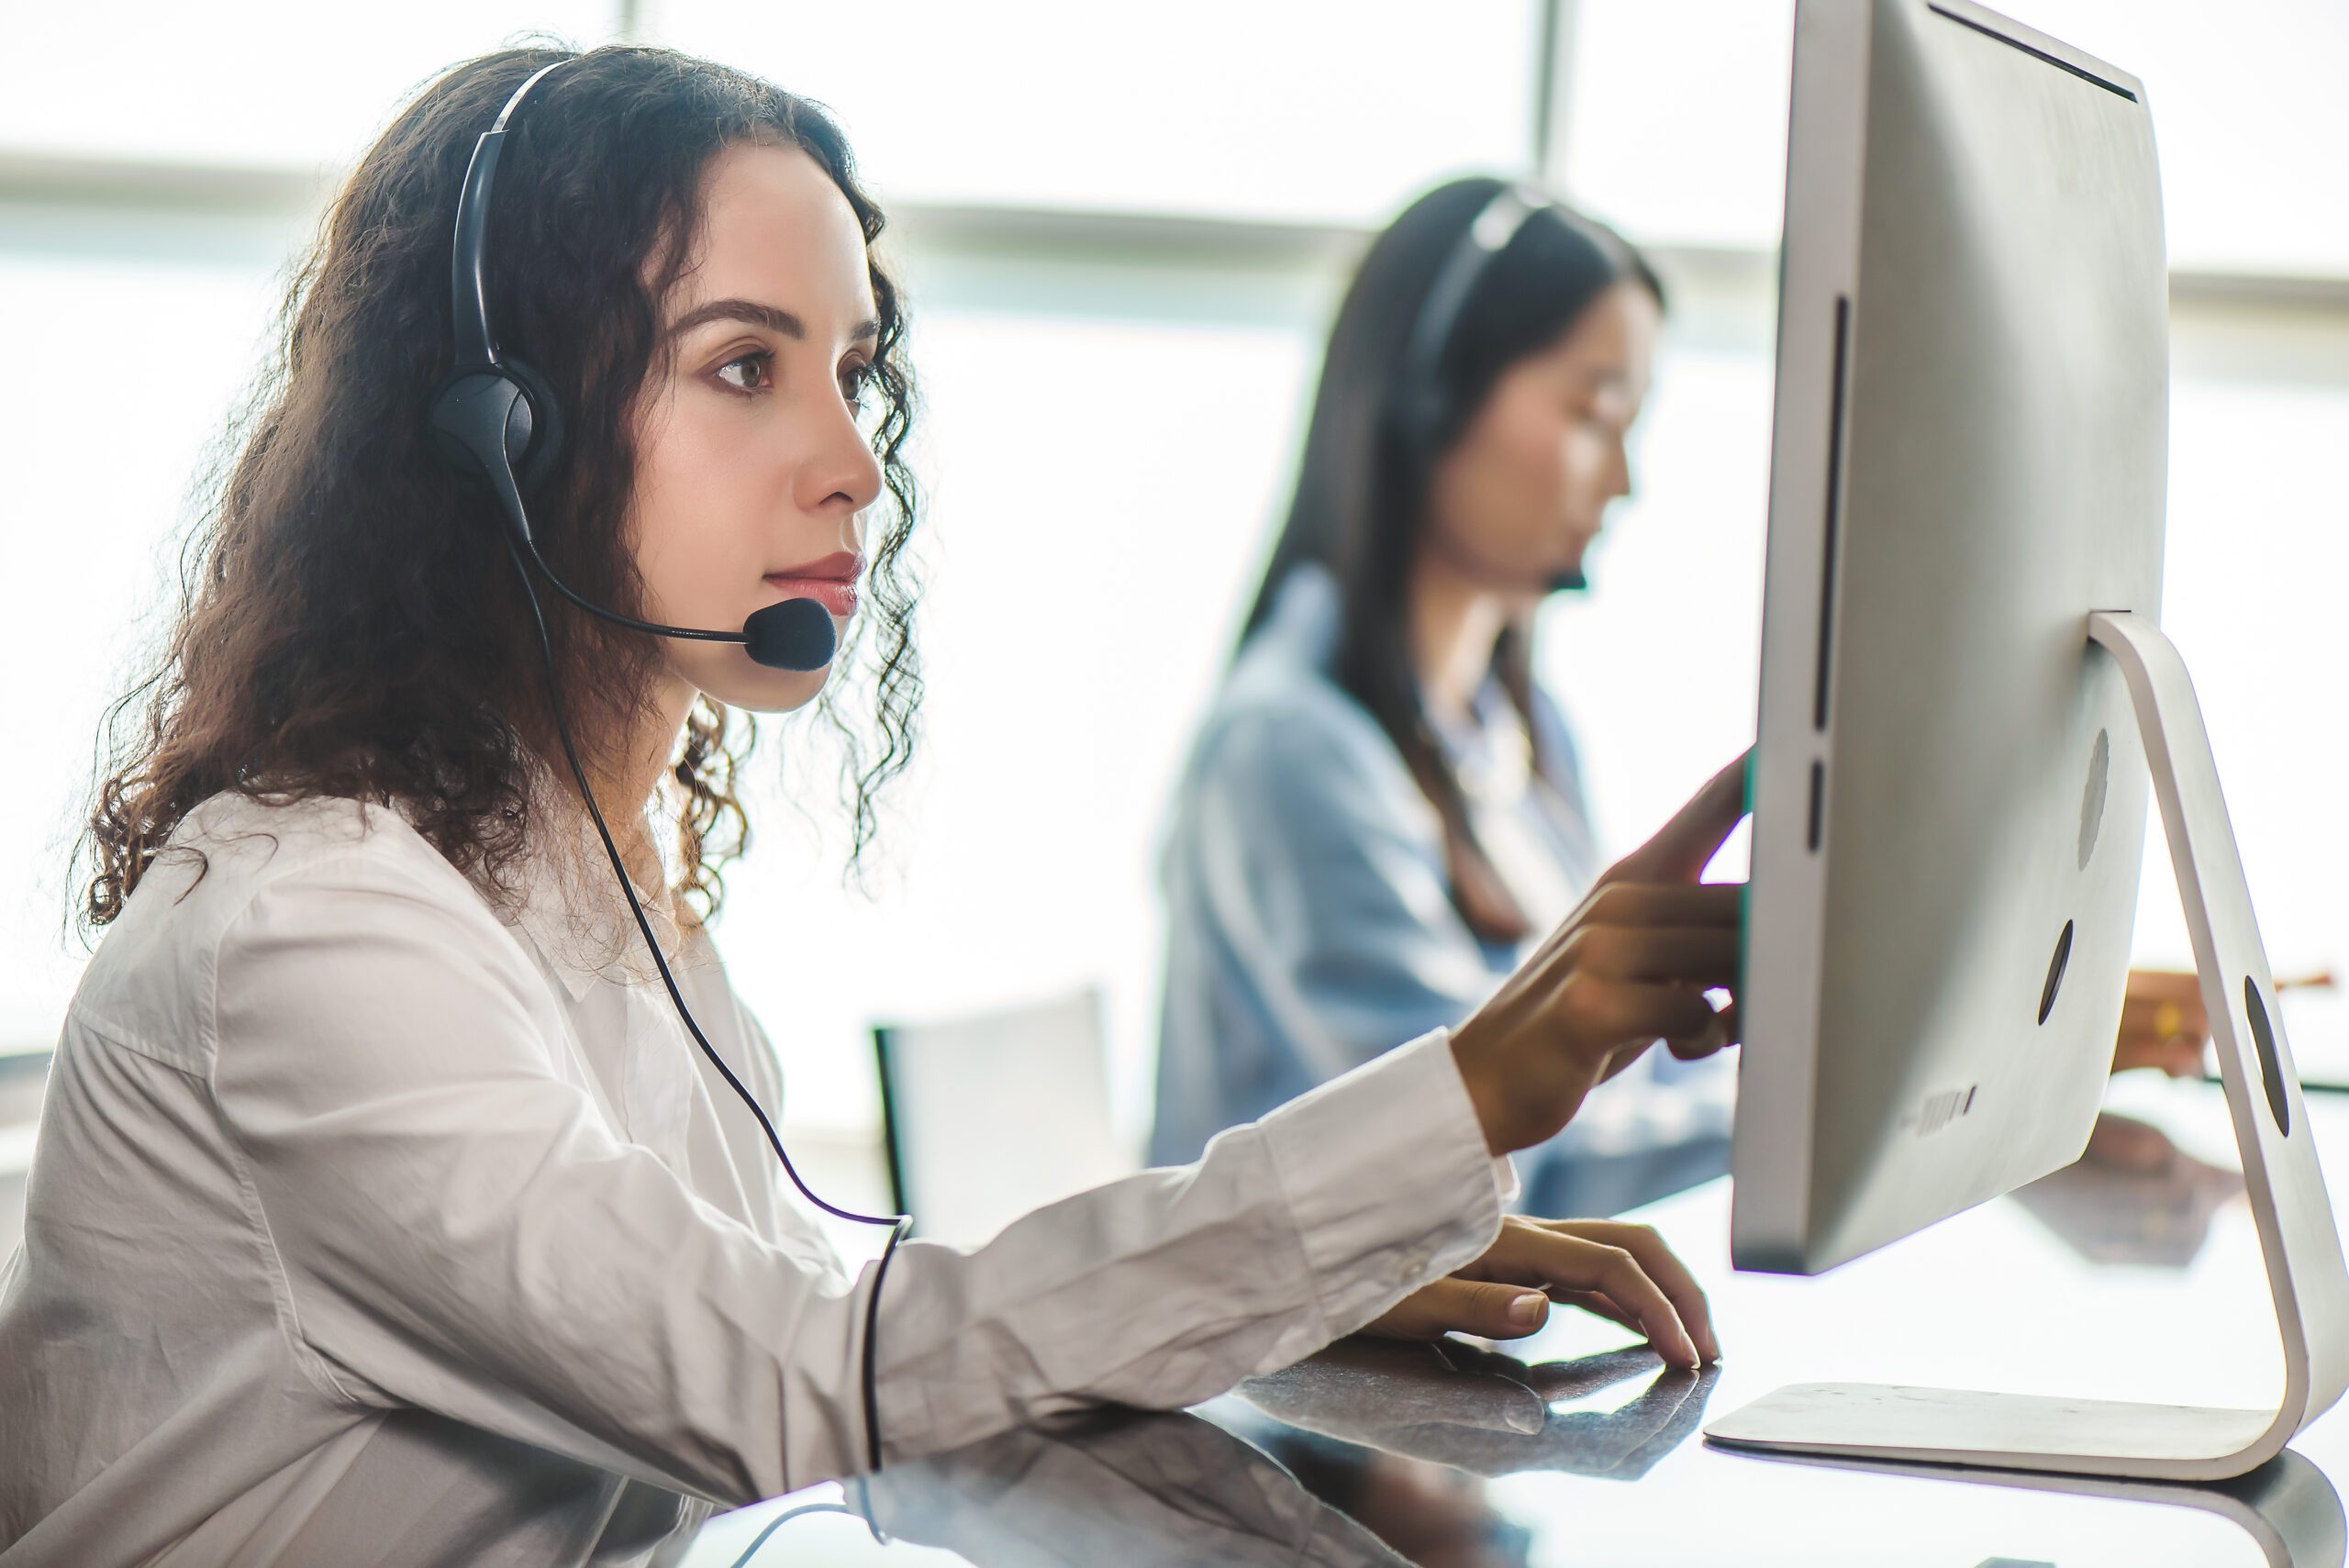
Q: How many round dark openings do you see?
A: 2